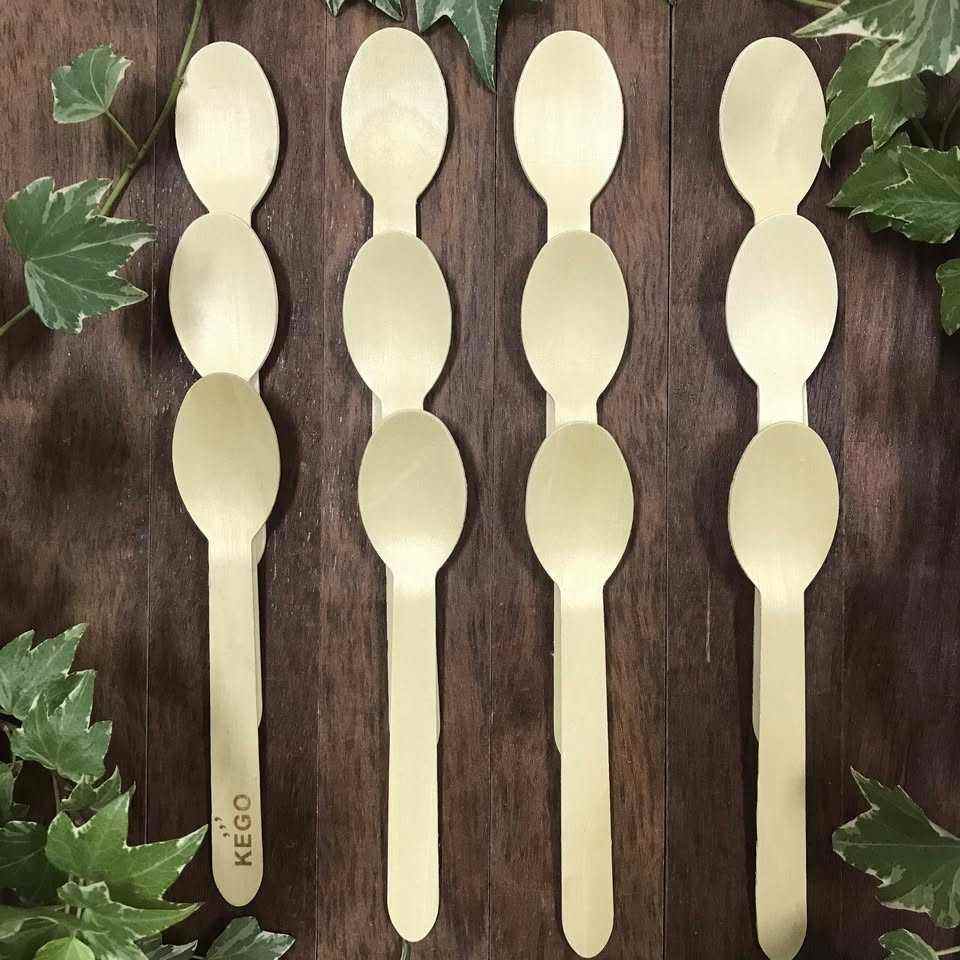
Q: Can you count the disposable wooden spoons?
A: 12